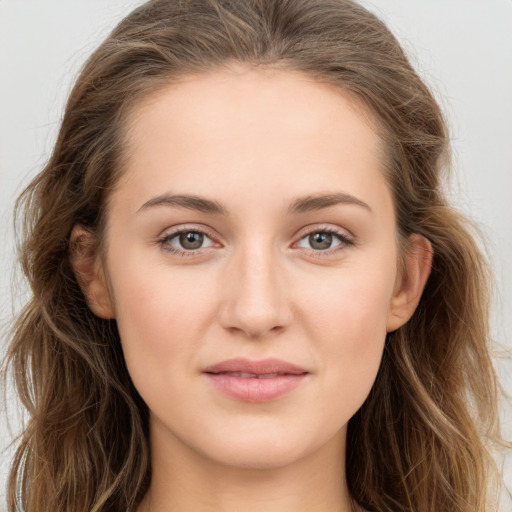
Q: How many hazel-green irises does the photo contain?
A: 2